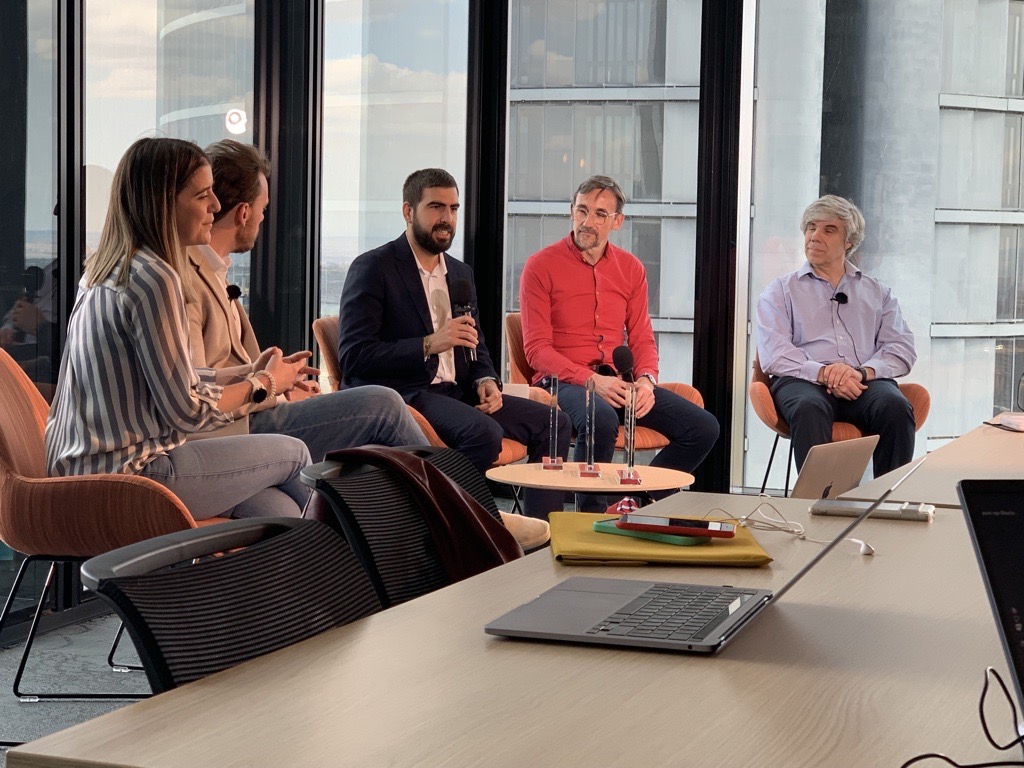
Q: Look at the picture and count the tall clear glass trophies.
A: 3